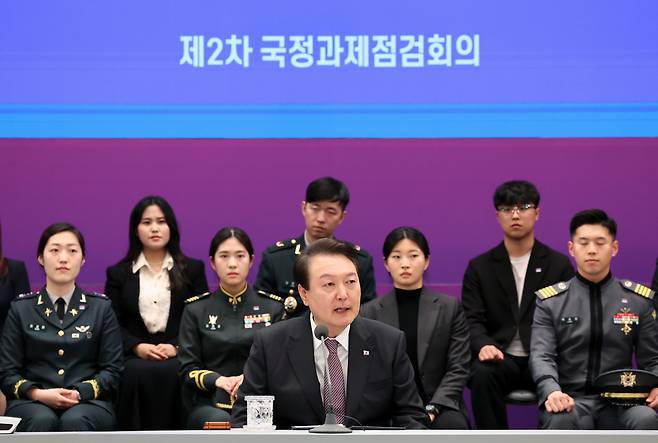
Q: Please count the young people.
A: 7